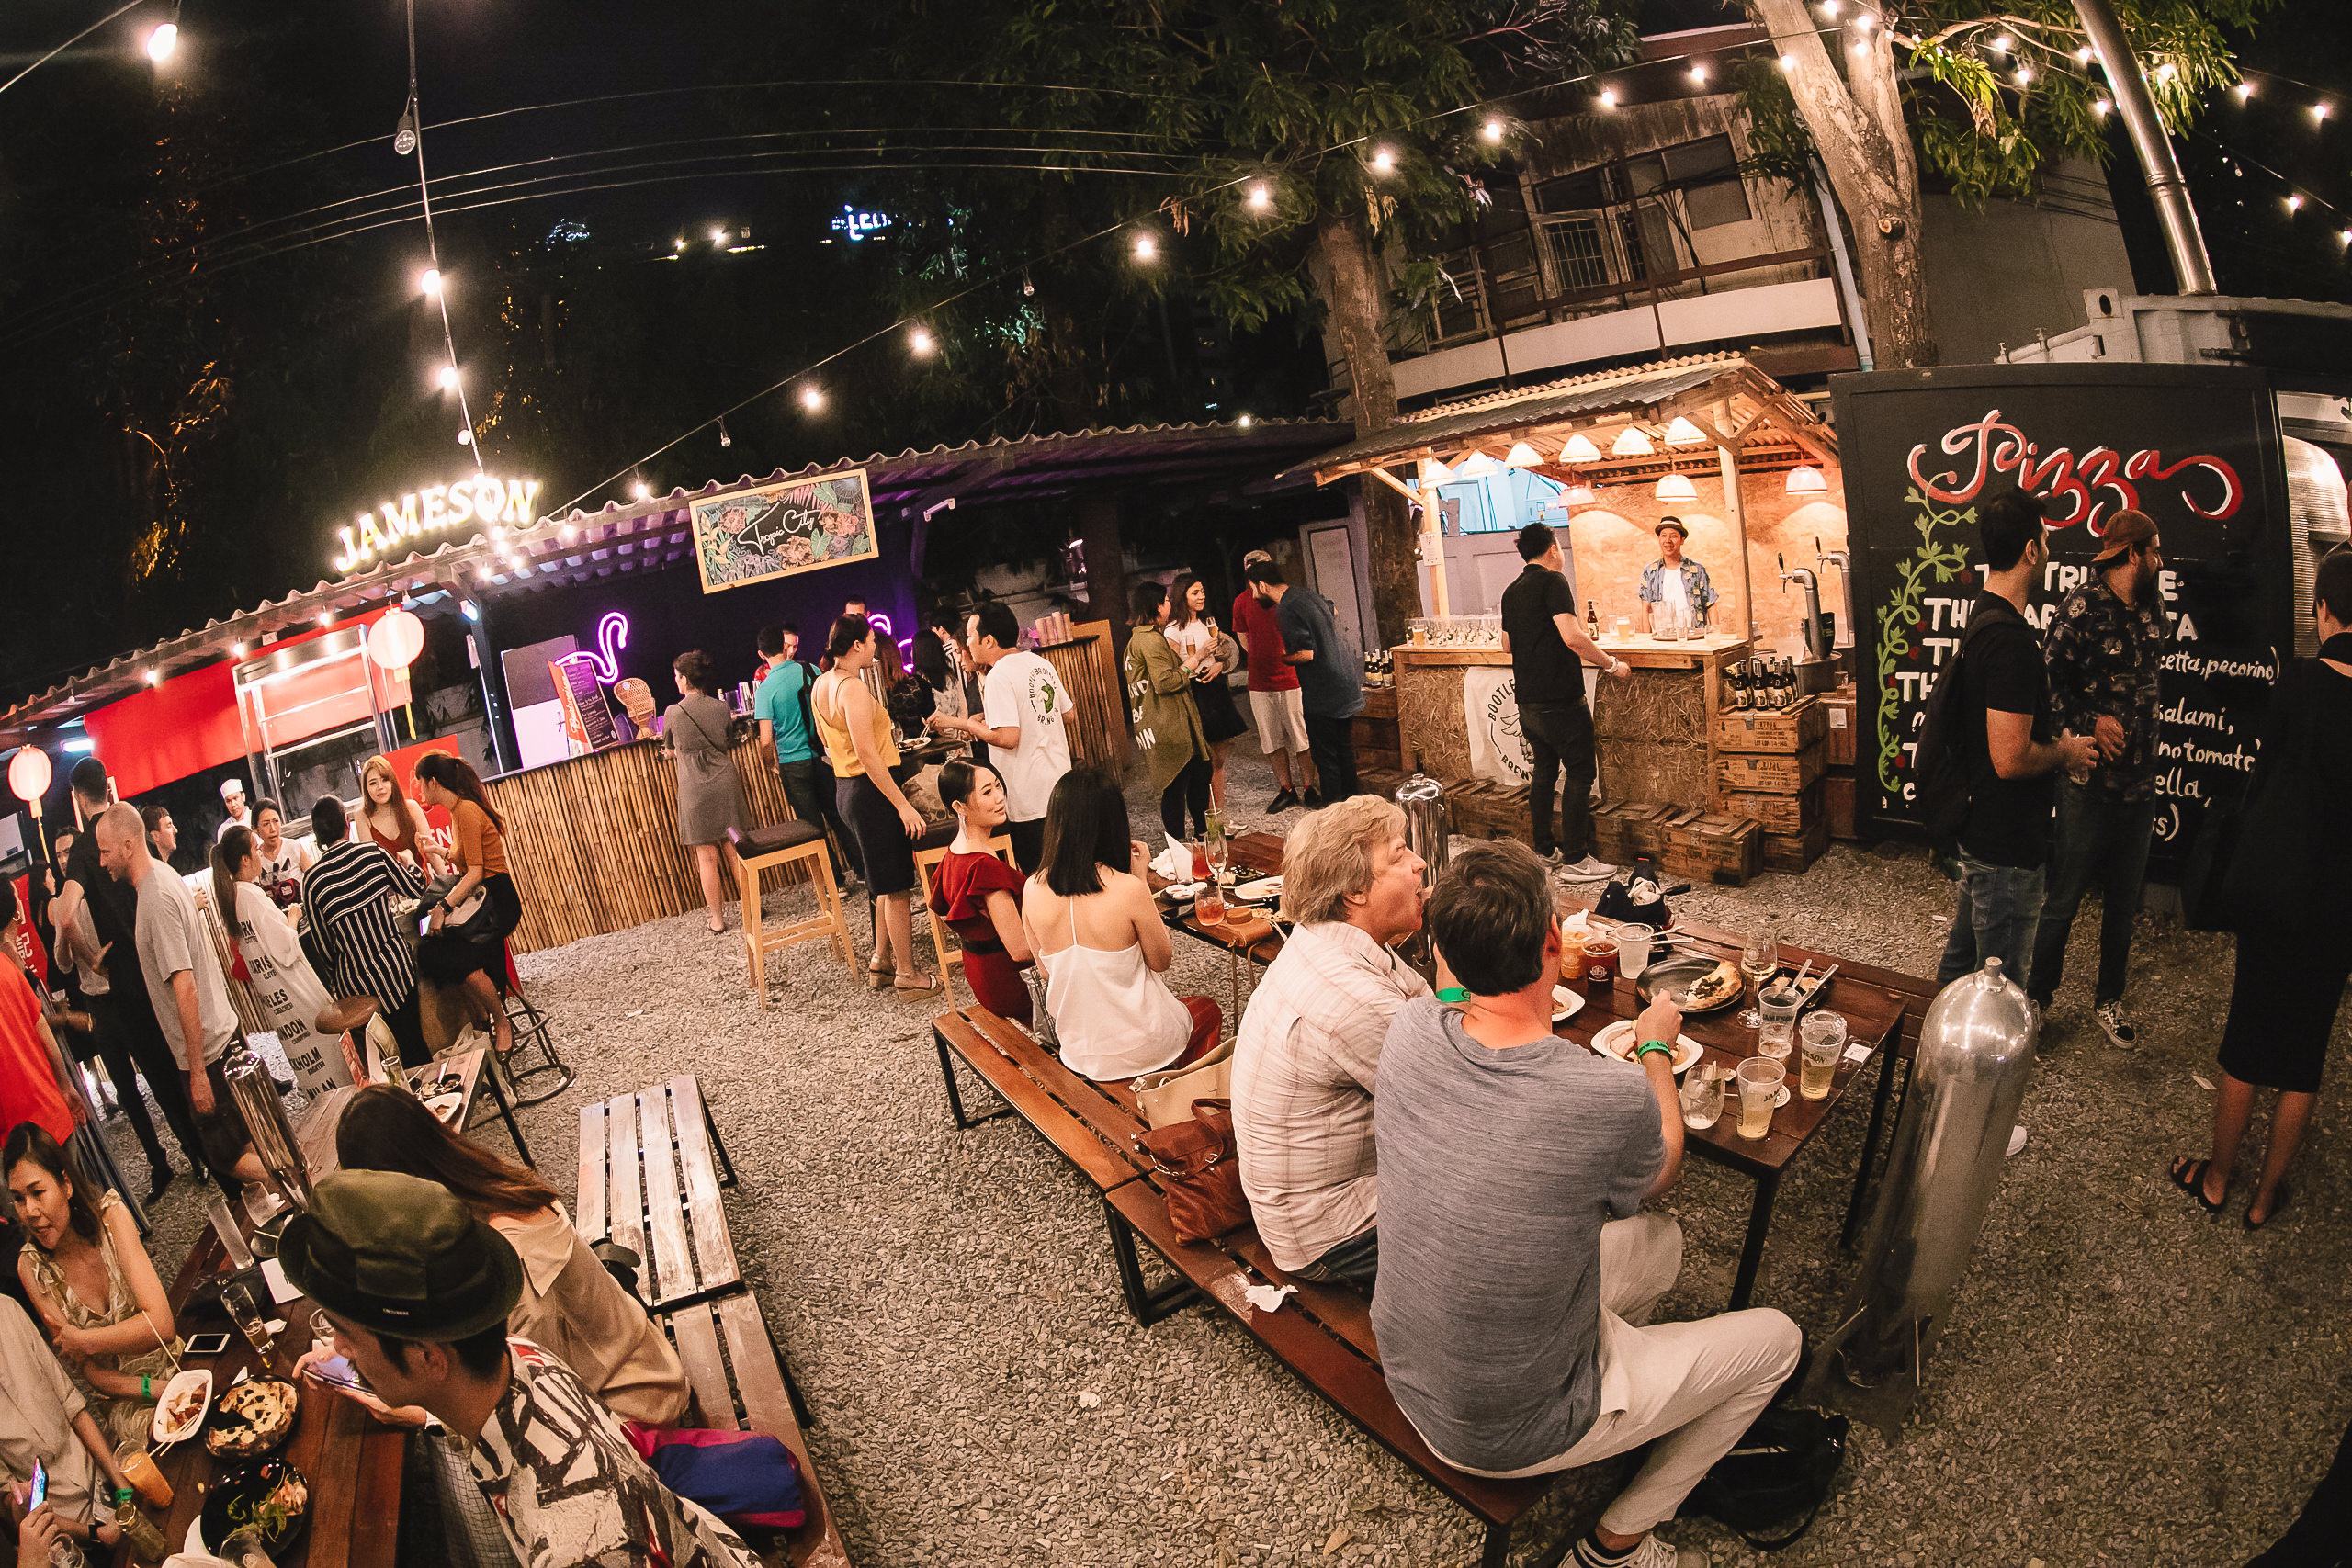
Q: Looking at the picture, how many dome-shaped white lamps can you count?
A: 9